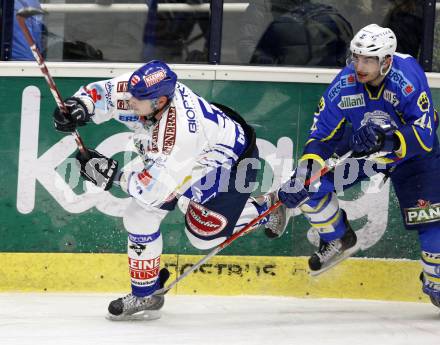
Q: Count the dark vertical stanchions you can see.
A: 3